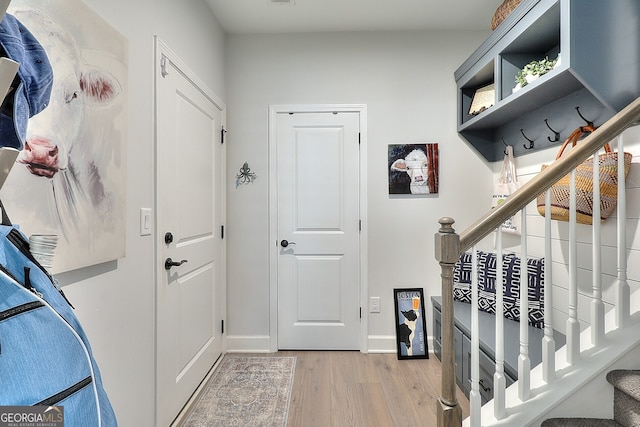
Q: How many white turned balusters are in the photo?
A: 7